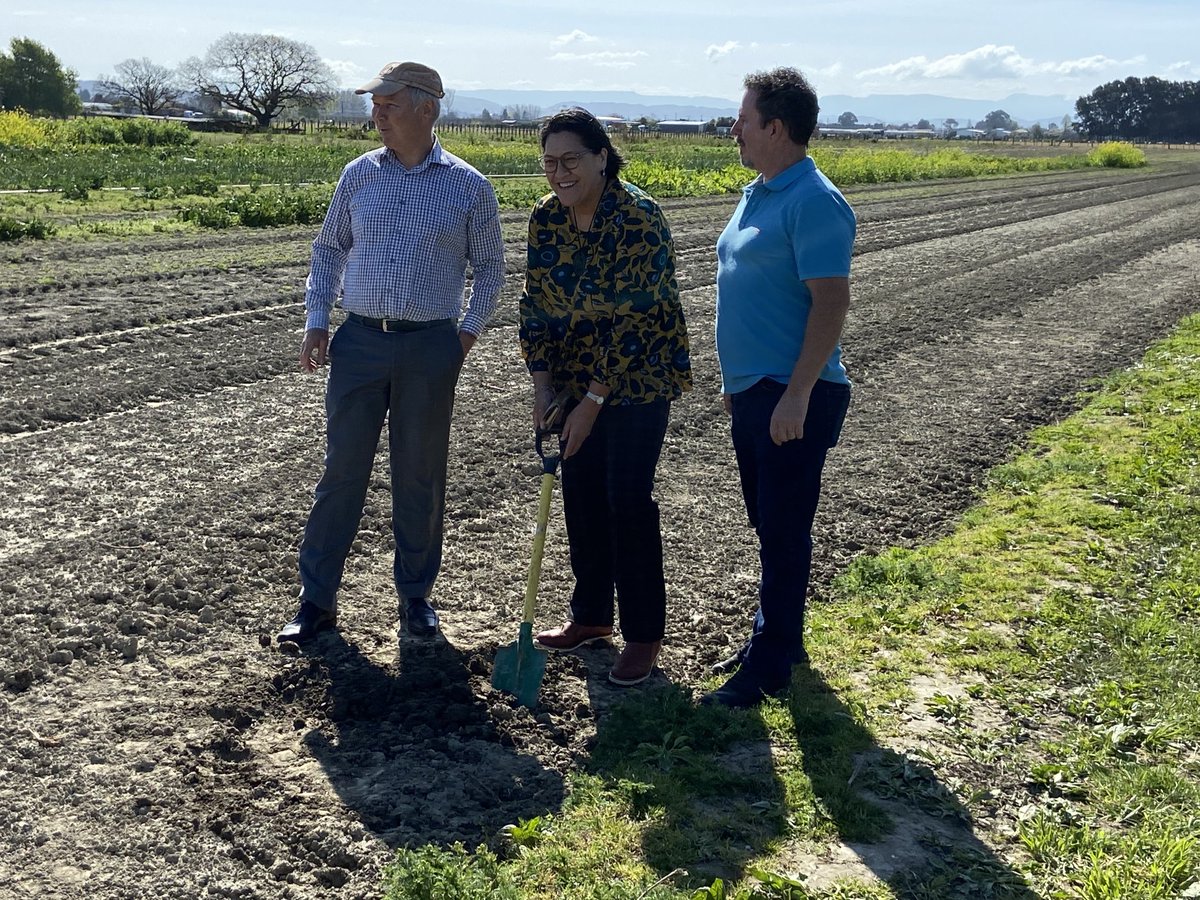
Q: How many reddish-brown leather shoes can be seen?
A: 2